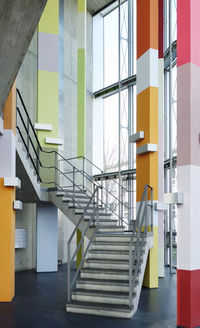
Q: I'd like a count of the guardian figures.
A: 0